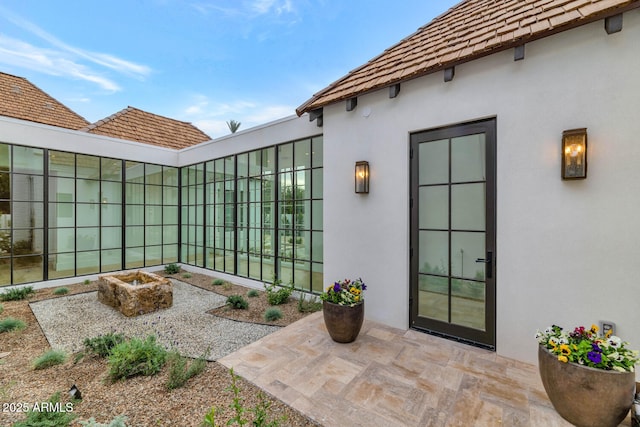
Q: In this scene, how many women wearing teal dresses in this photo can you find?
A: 0